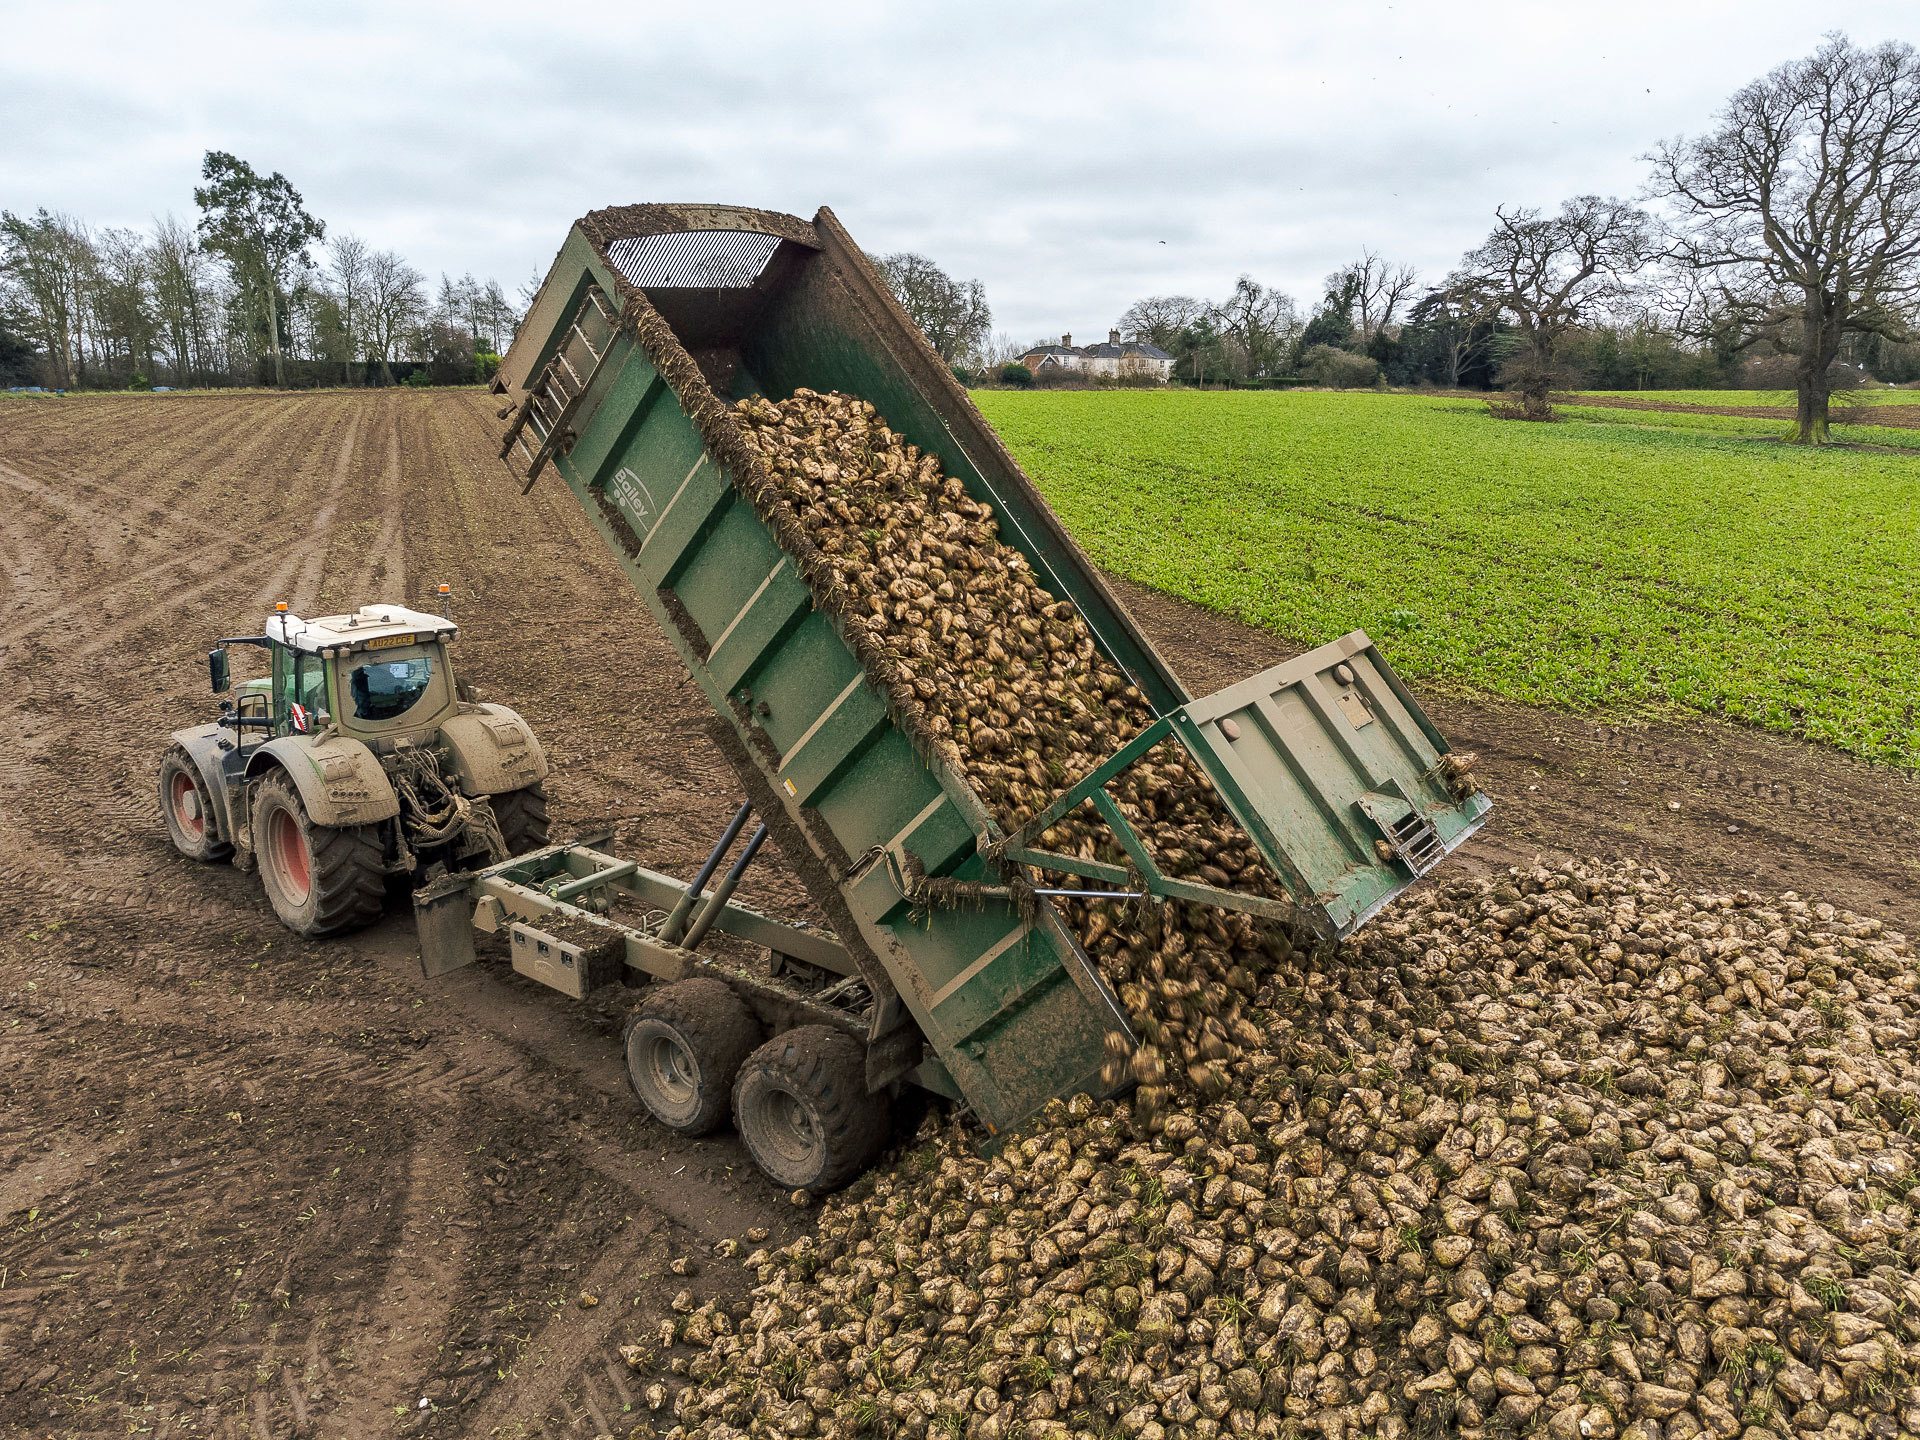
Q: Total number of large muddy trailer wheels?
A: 2